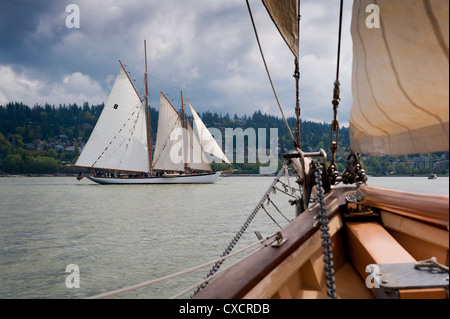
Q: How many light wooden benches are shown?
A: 1